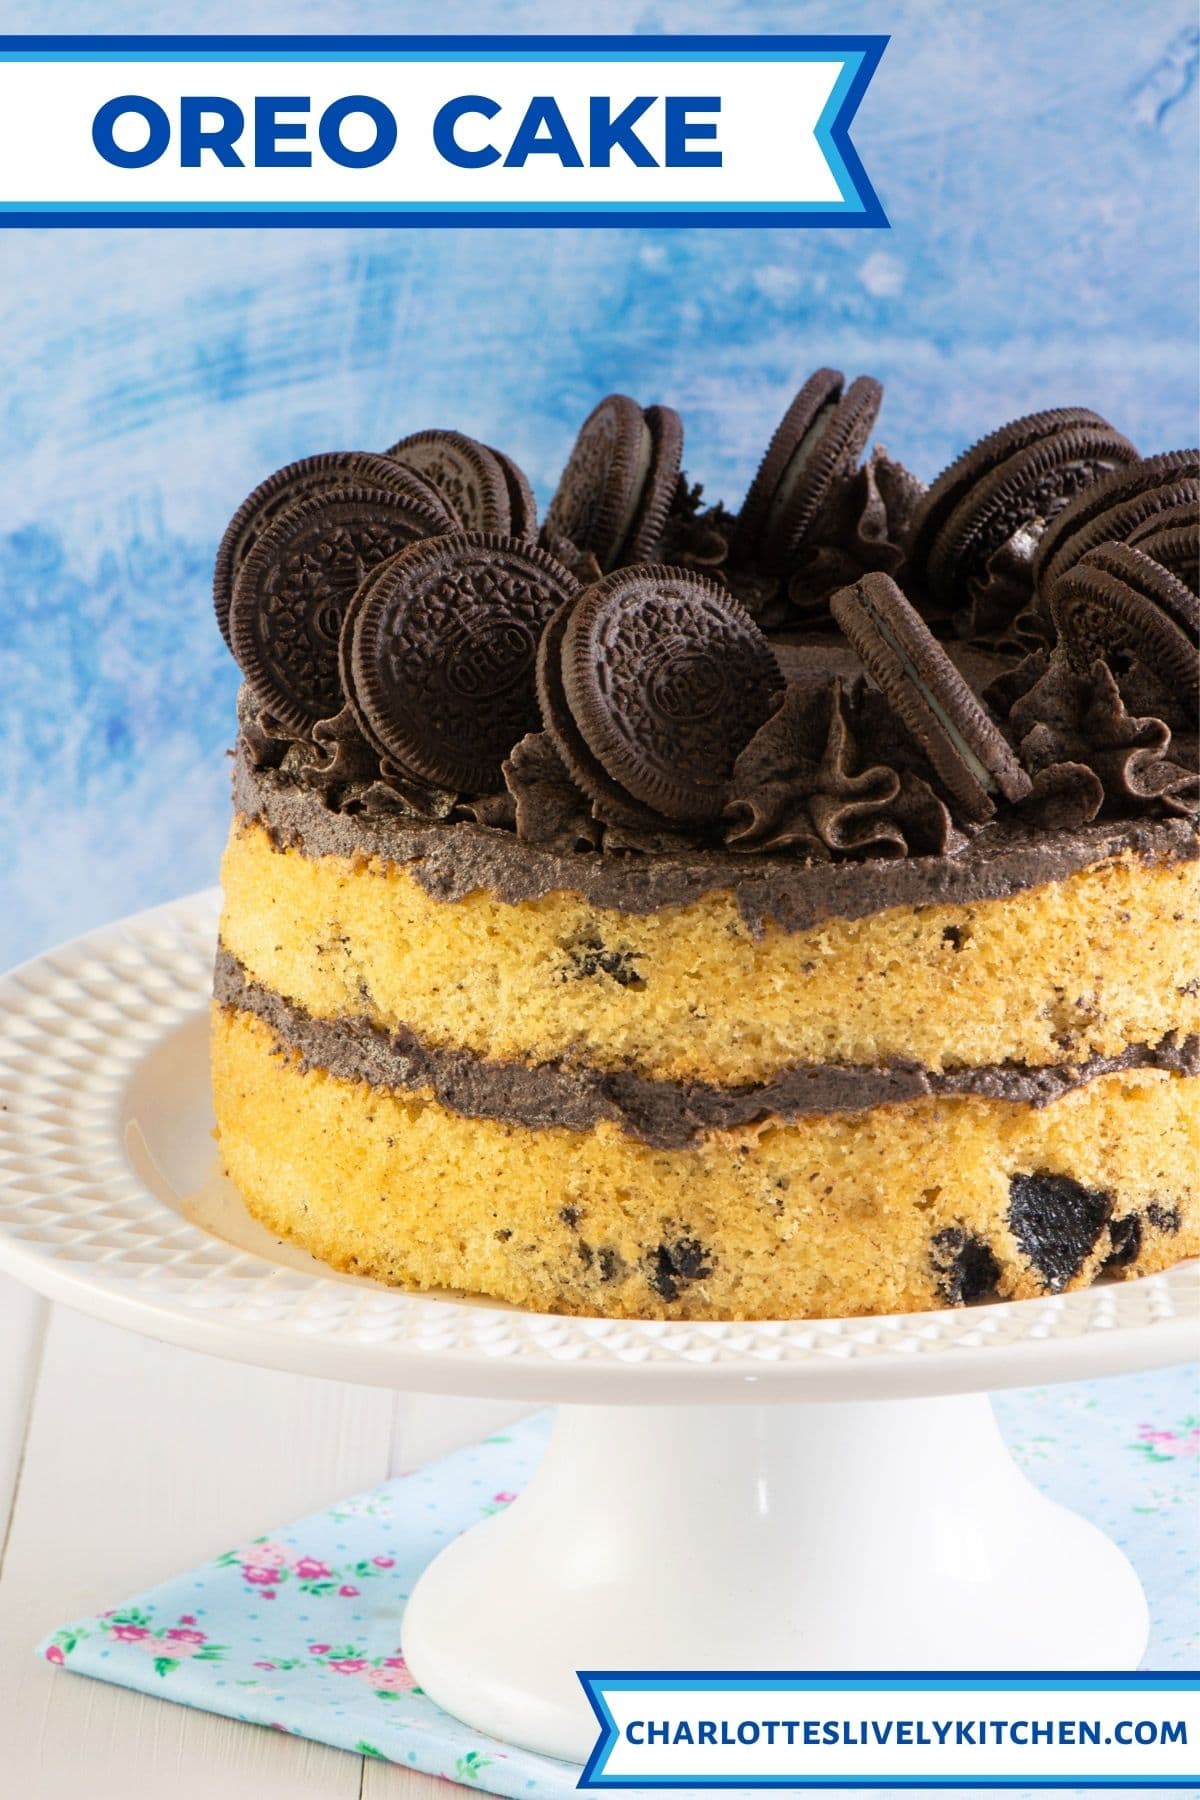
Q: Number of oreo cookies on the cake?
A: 12